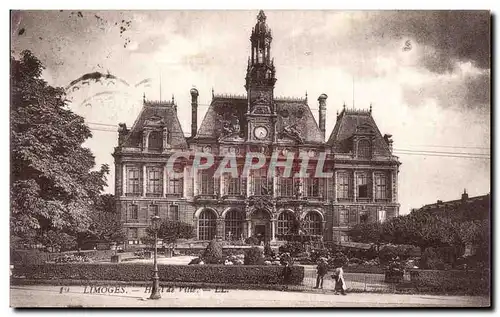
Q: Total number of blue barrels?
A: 0